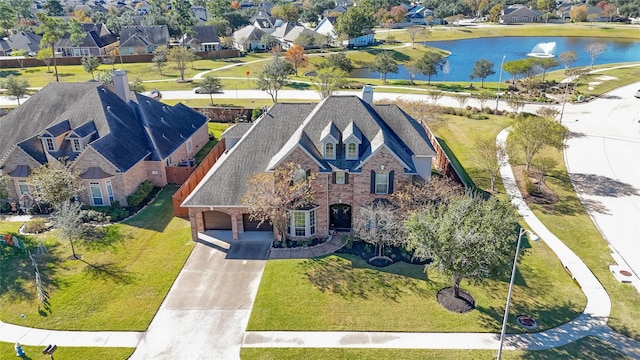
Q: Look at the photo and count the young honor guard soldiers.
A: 0